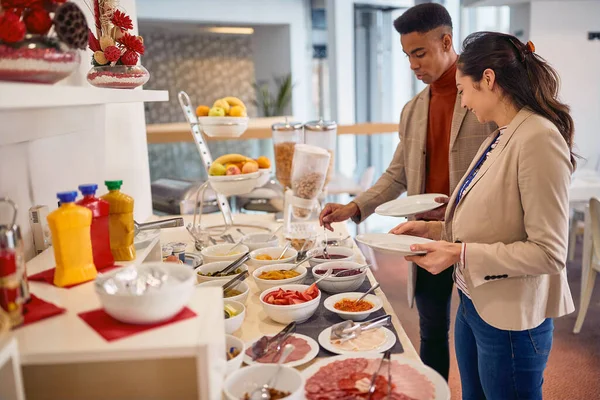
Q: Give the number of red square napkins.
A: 3